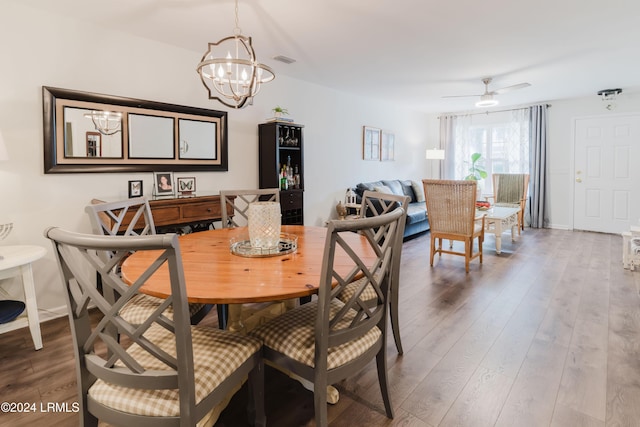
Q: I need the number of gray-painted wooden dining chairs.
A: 5